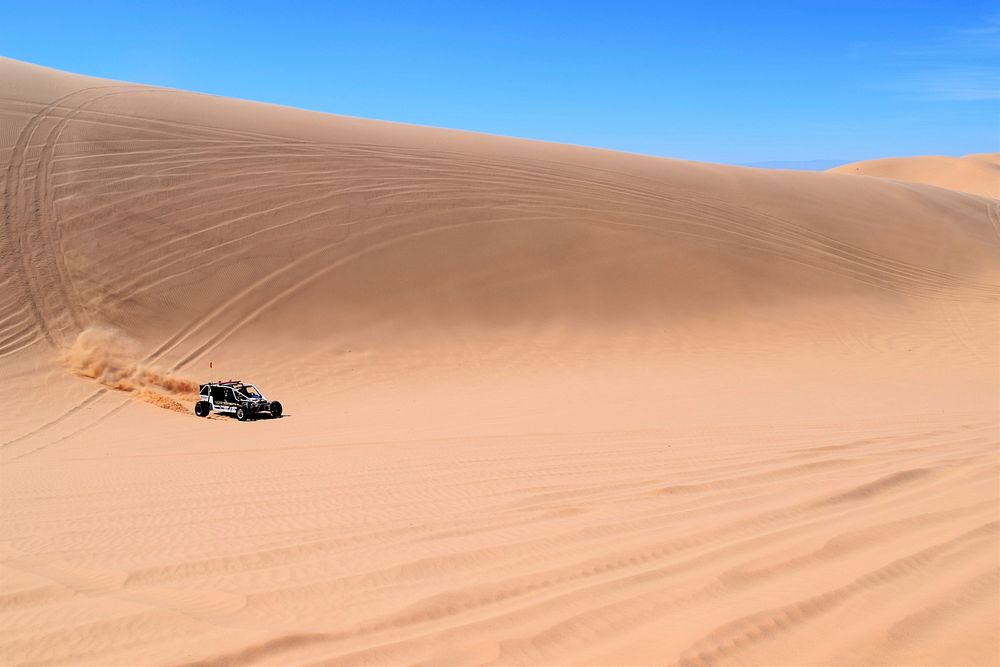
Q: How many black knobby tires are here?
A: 3